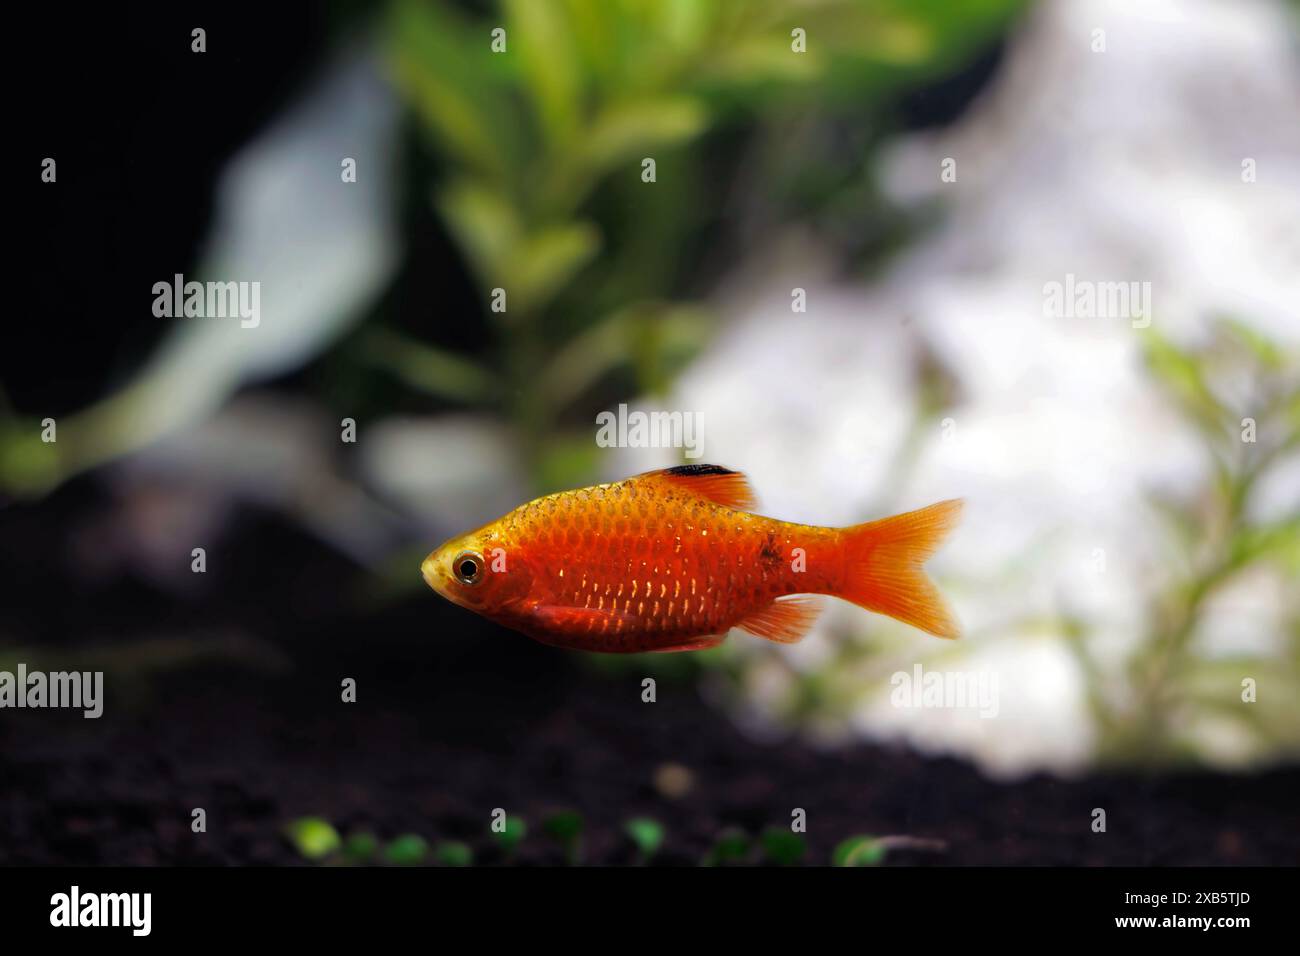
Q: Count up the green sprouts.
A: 10